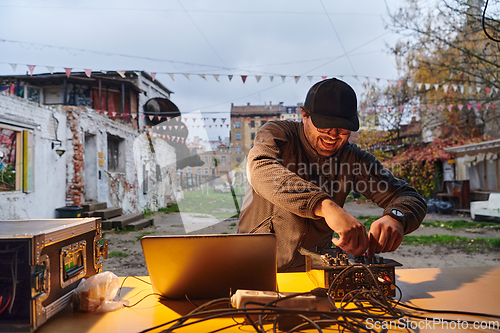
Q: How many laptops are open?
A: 1